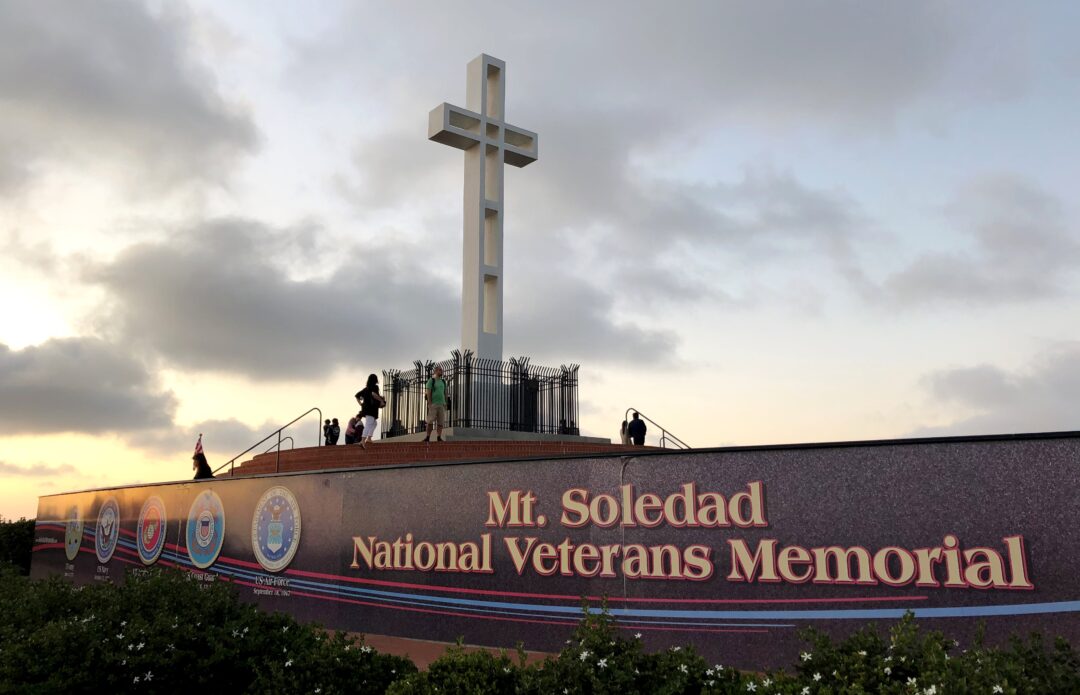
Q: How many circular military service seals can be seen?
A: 5